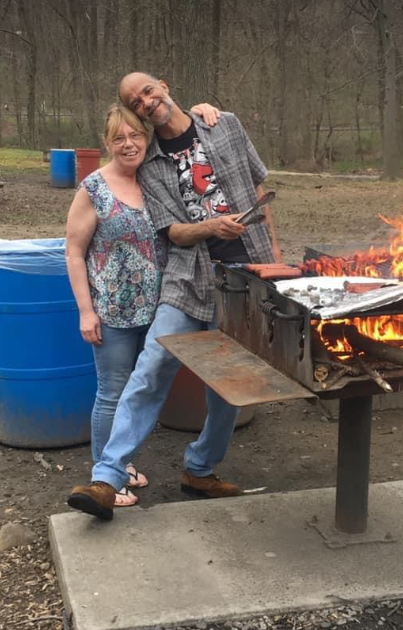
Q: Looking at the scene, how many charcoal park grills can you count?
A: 1